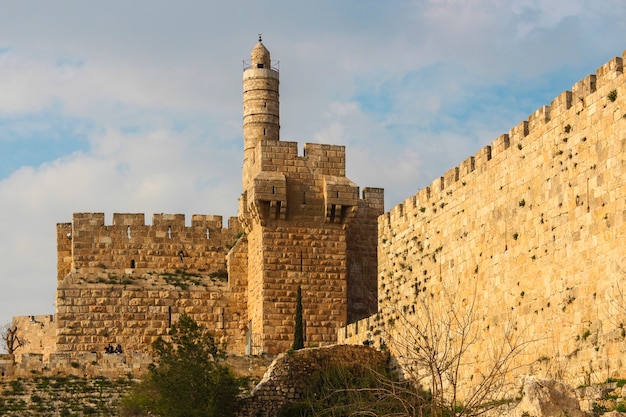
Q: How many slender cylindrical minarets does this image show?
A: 1